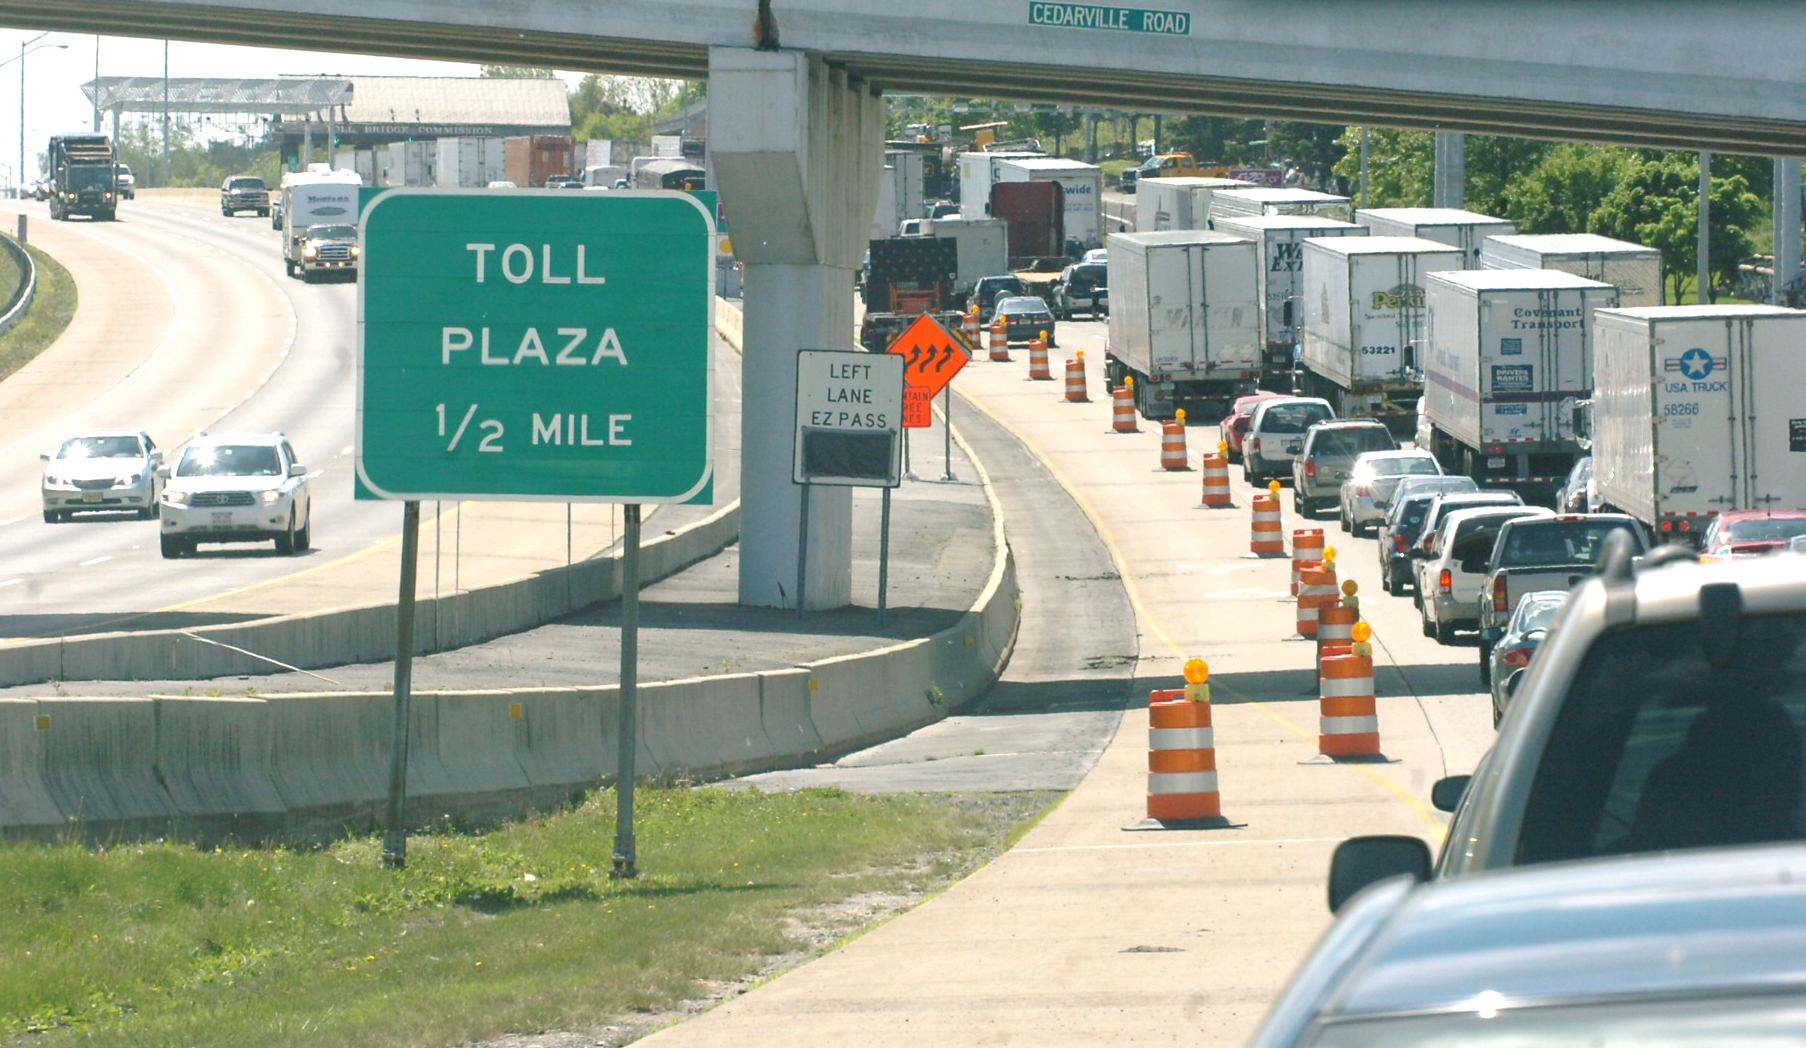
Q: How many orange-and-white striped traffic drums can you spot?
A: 13